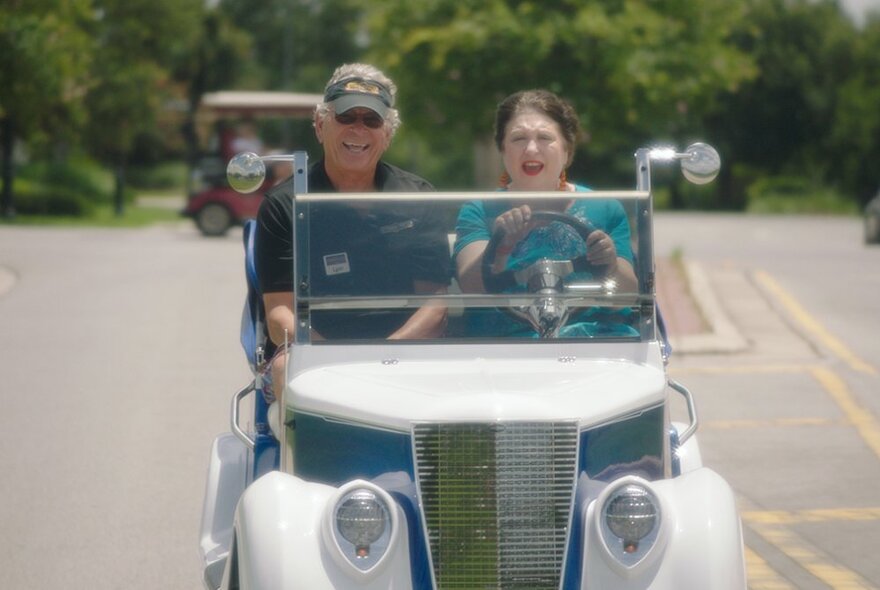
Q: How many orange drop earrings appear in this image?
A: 2